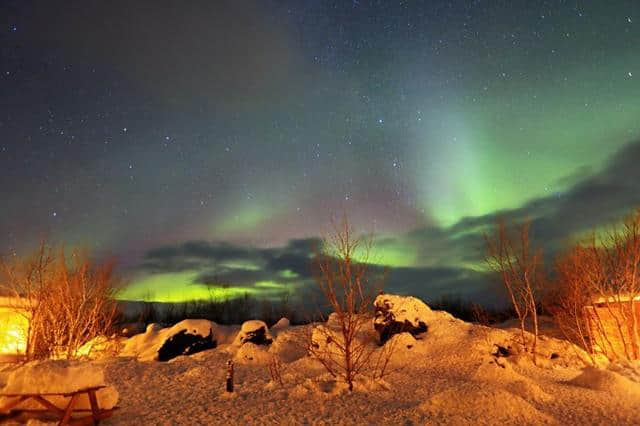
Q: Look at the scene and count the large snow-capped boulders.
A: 3